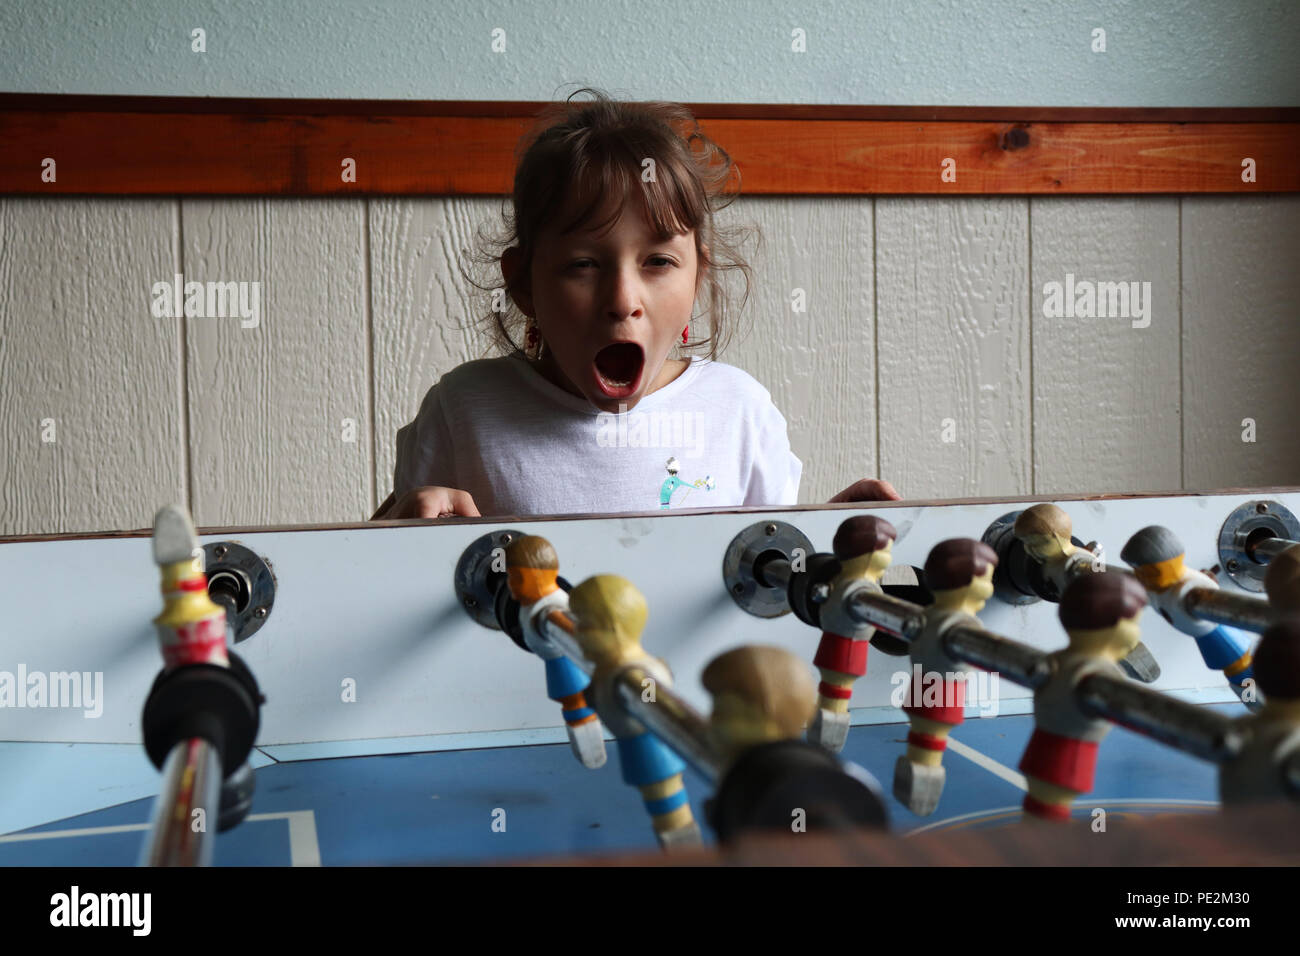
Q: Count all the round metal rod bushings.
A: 5